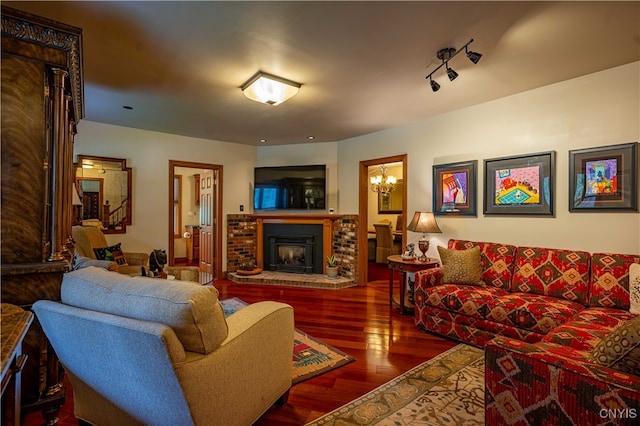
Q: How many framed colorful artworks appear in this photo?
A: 3